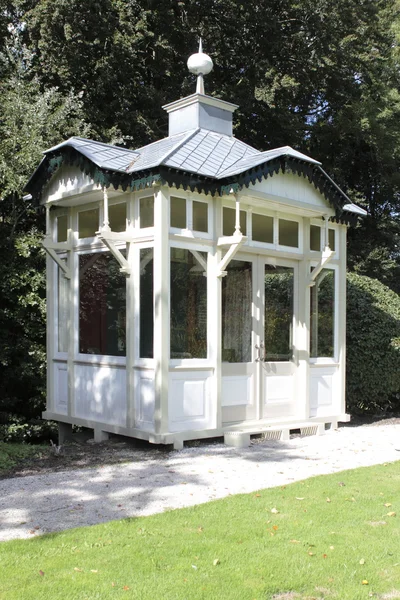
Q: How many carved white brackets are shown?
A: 4